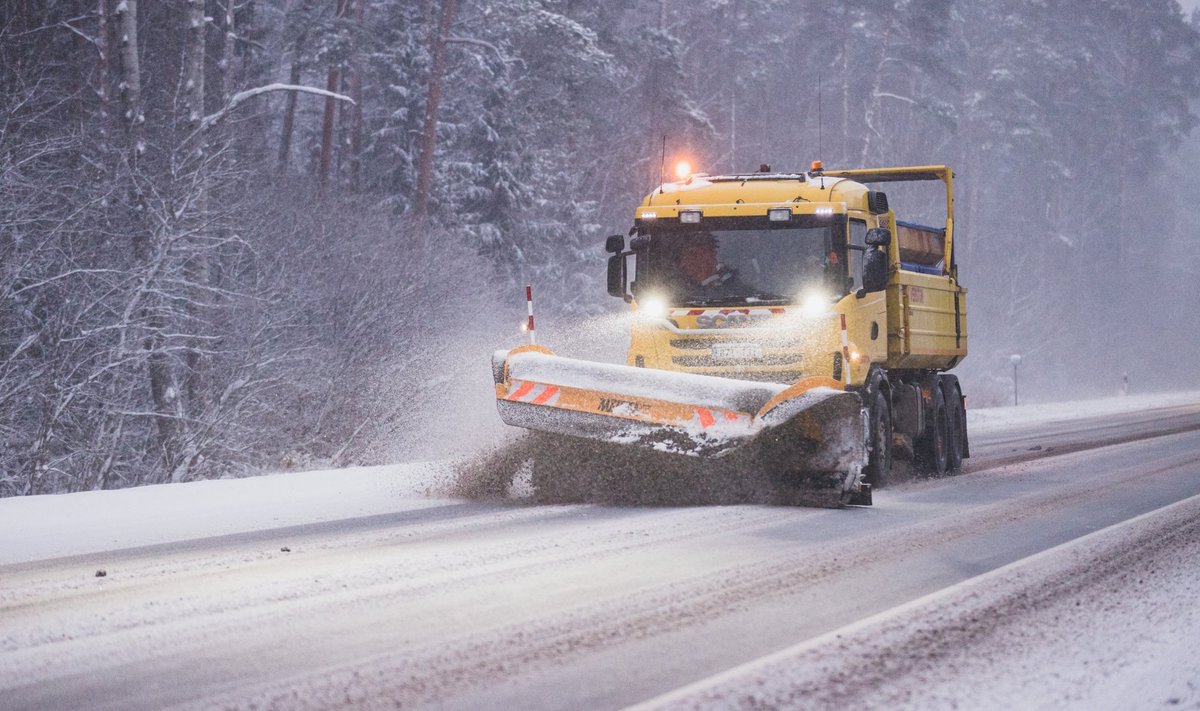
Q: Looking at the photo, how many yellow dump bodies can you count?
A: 1